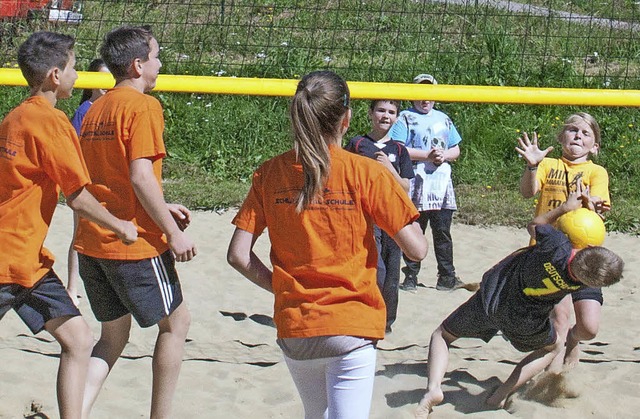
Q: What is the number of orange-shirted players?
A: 3